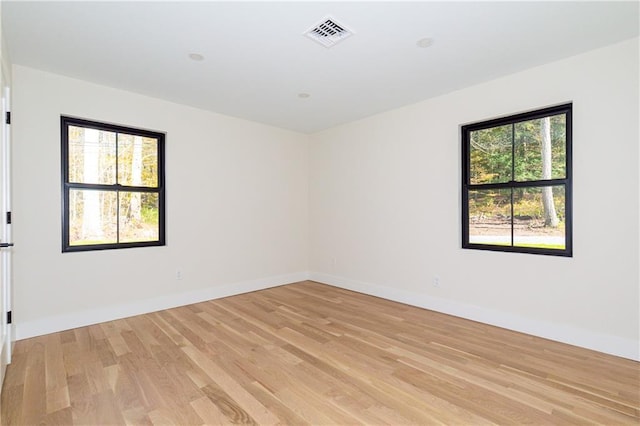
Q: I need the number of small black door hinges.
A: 3